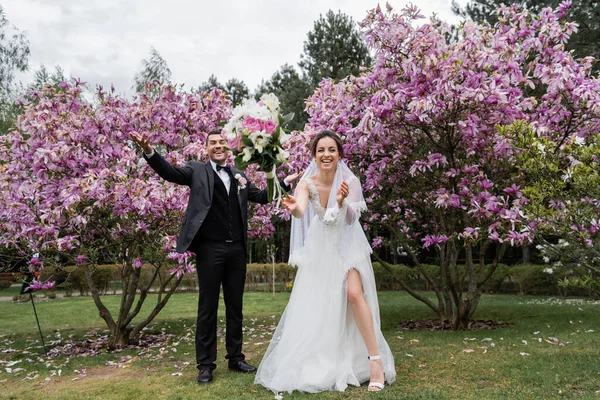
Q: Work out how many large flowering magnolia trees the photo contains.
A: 2